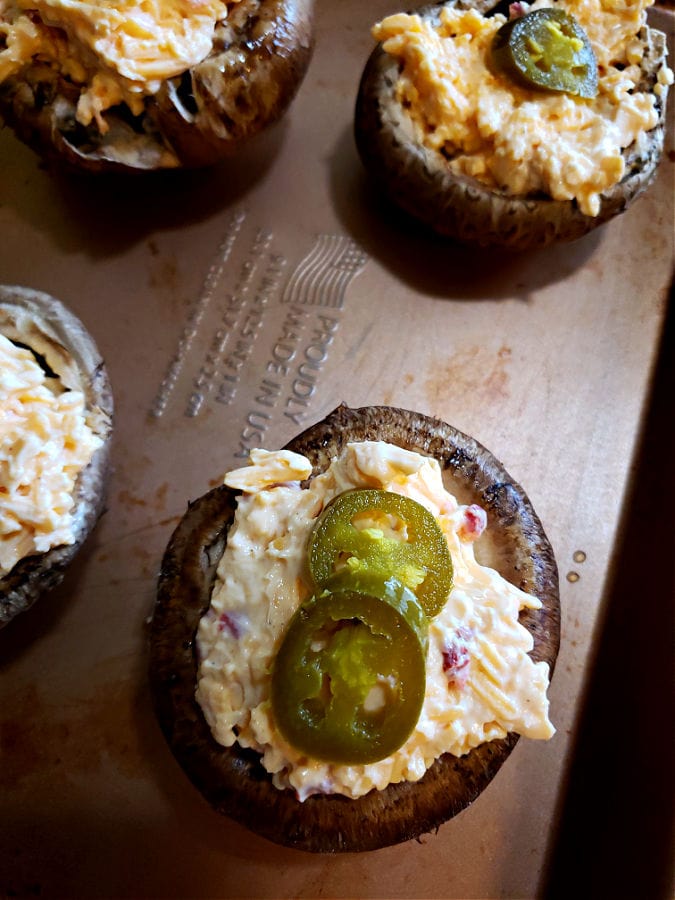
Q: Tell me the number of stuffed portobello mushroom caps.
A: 4